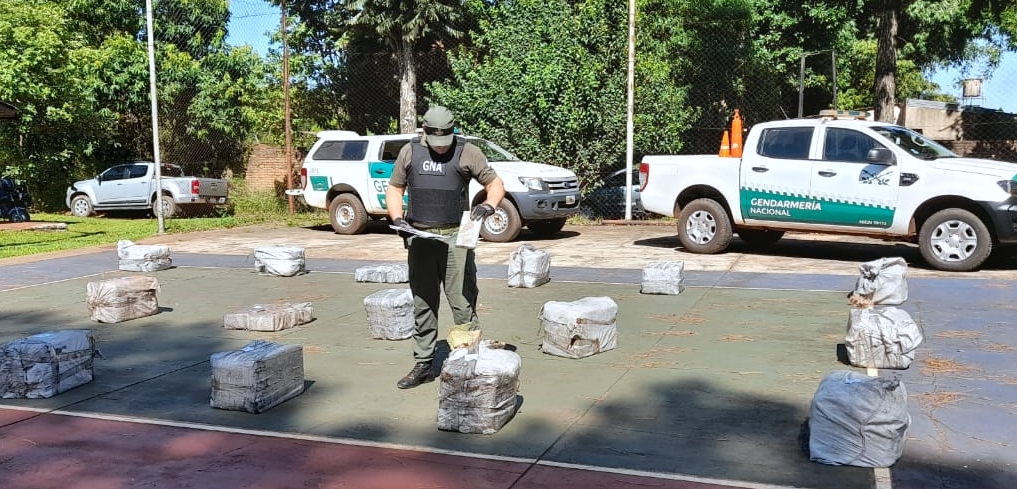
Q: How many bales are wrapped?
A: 15